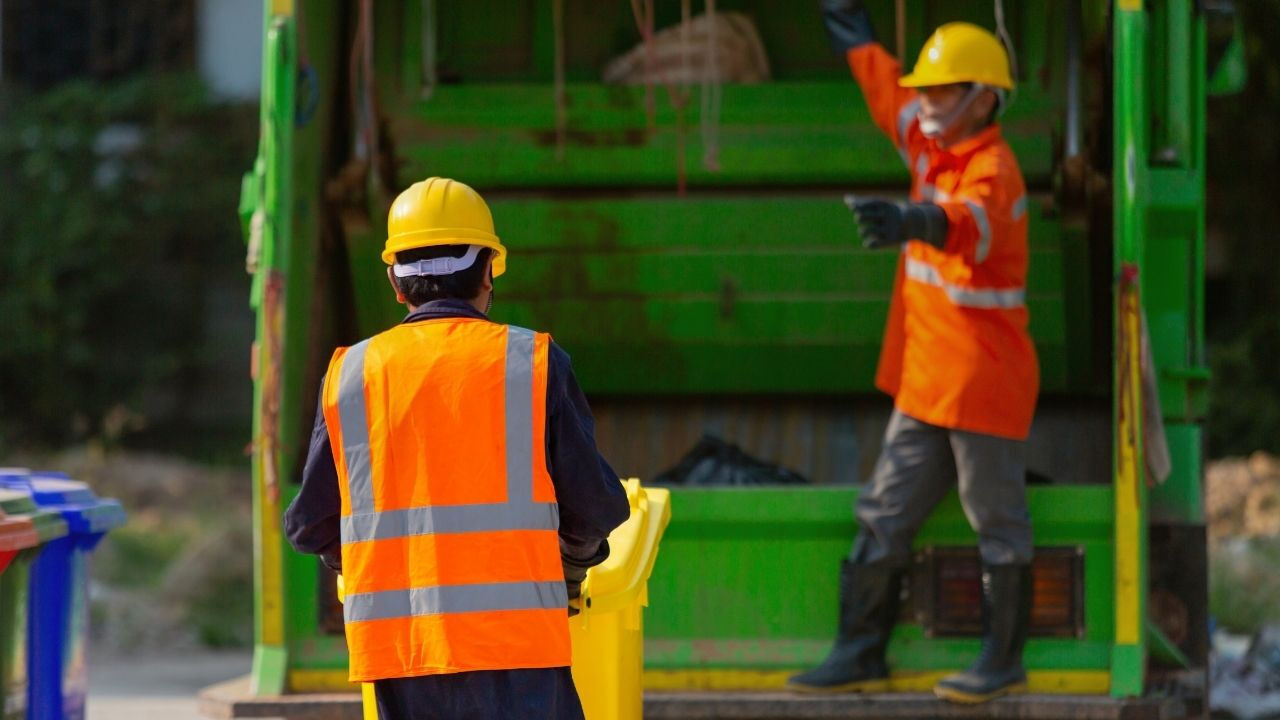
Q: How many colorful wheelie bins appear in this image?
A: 4